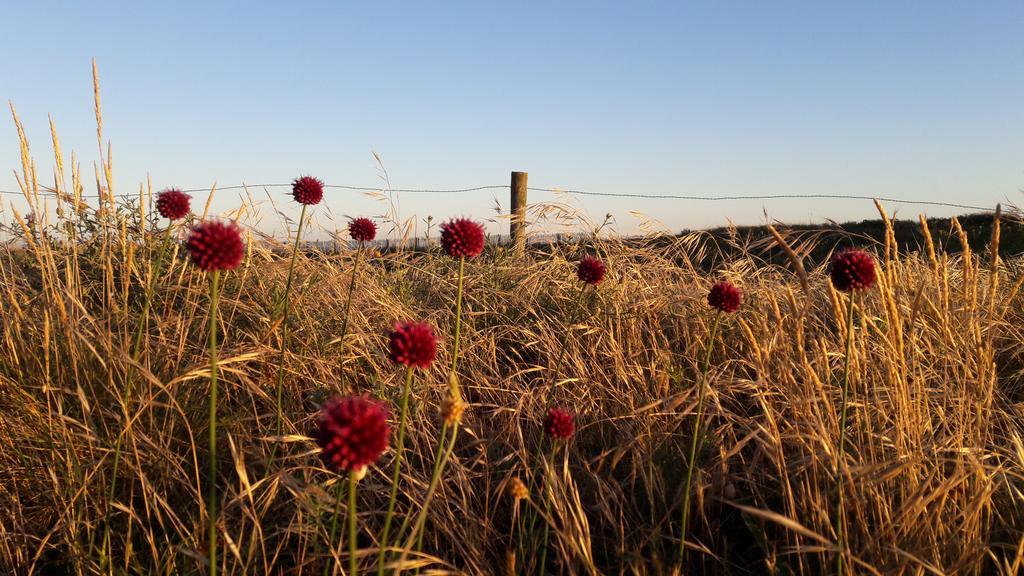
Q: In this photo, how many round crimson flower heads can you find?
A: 11